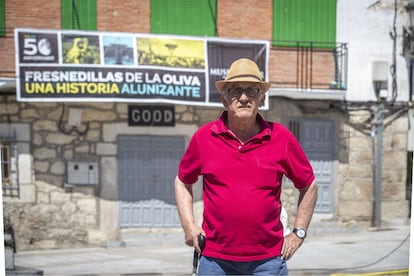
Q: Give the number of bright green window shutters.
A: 4